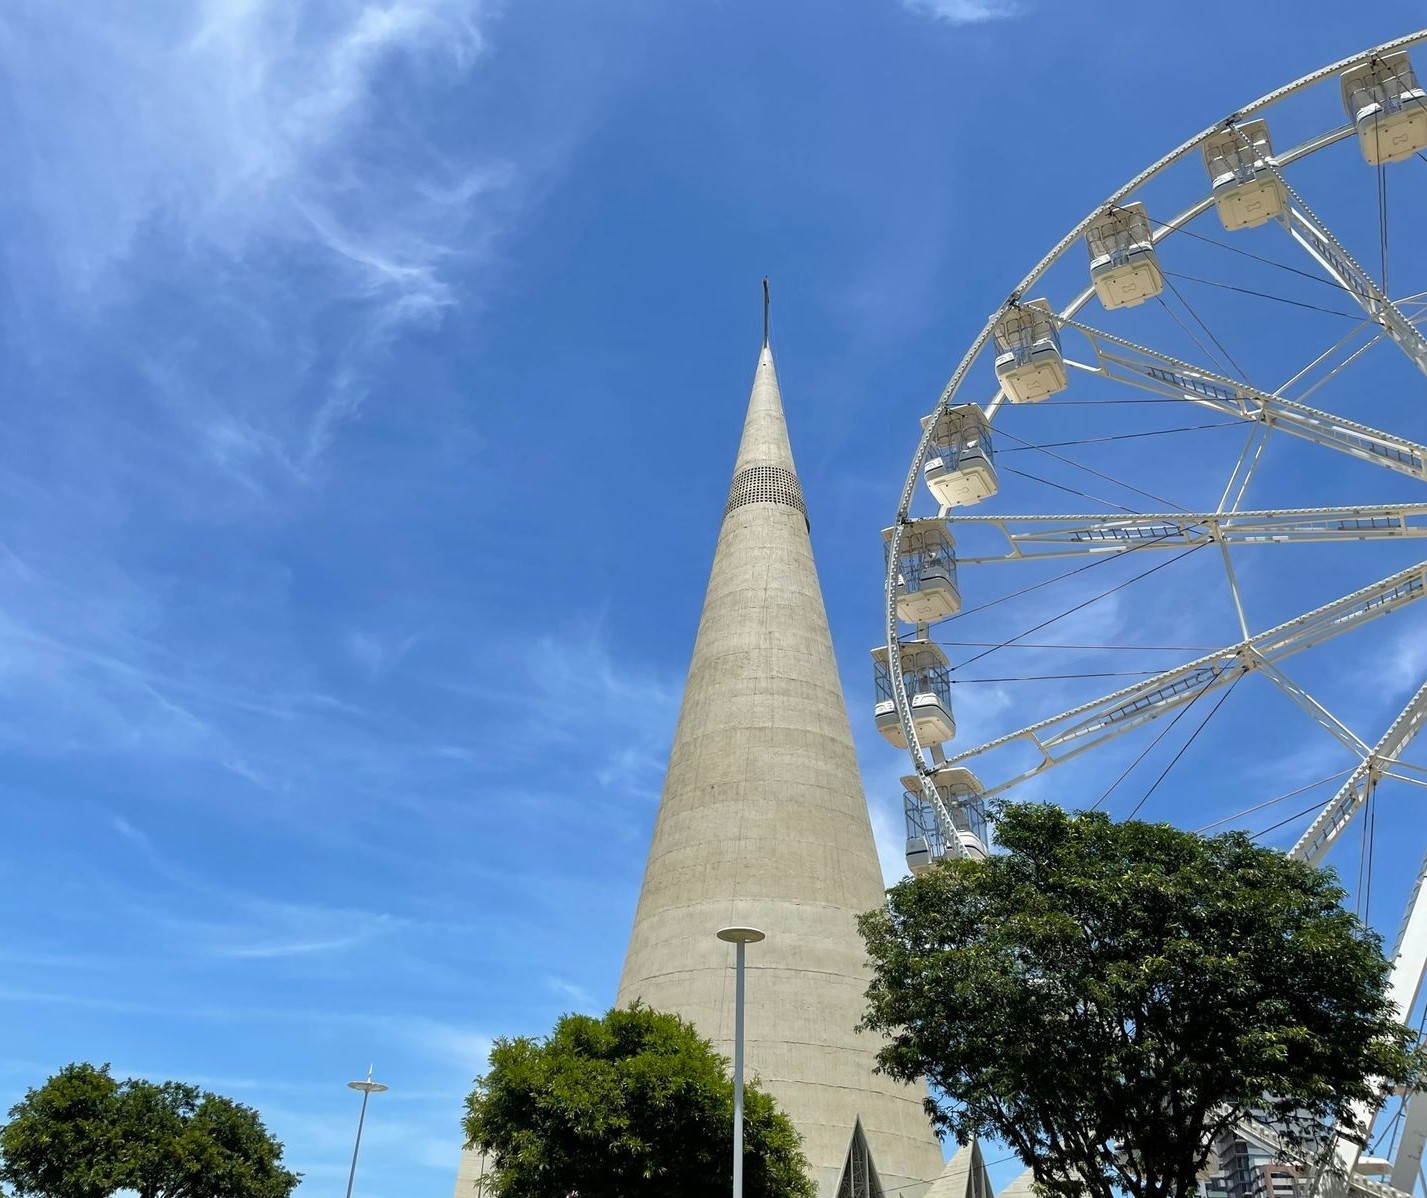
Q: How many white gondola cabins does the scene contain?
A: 8